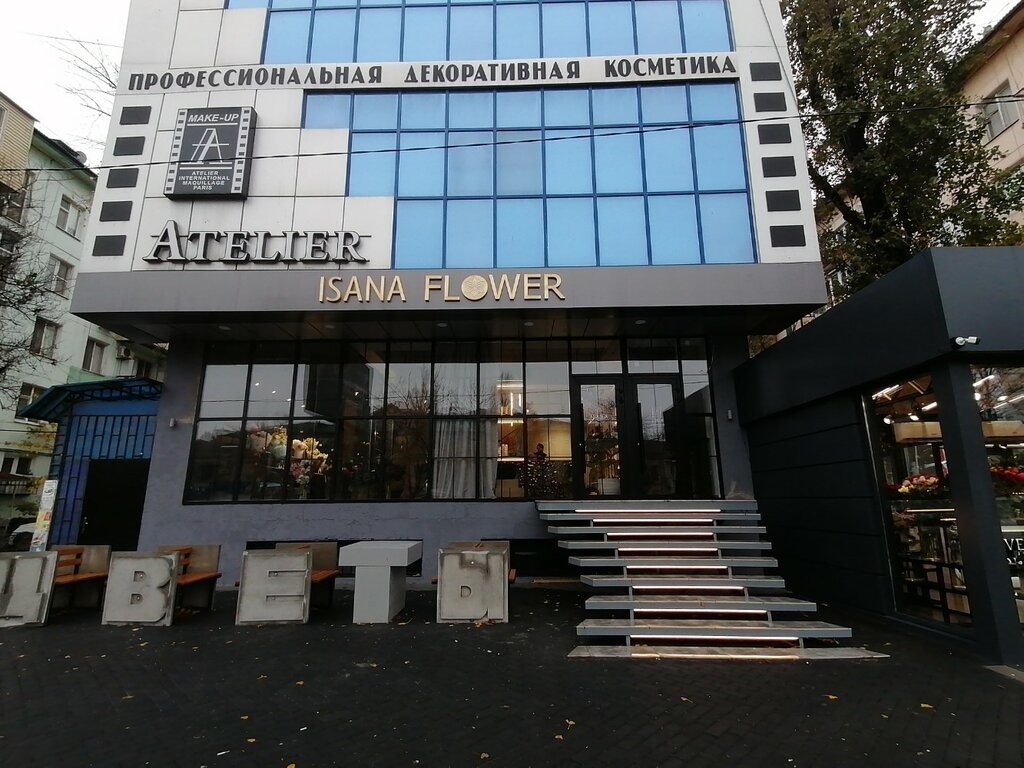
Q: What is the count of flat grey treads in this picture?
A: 9